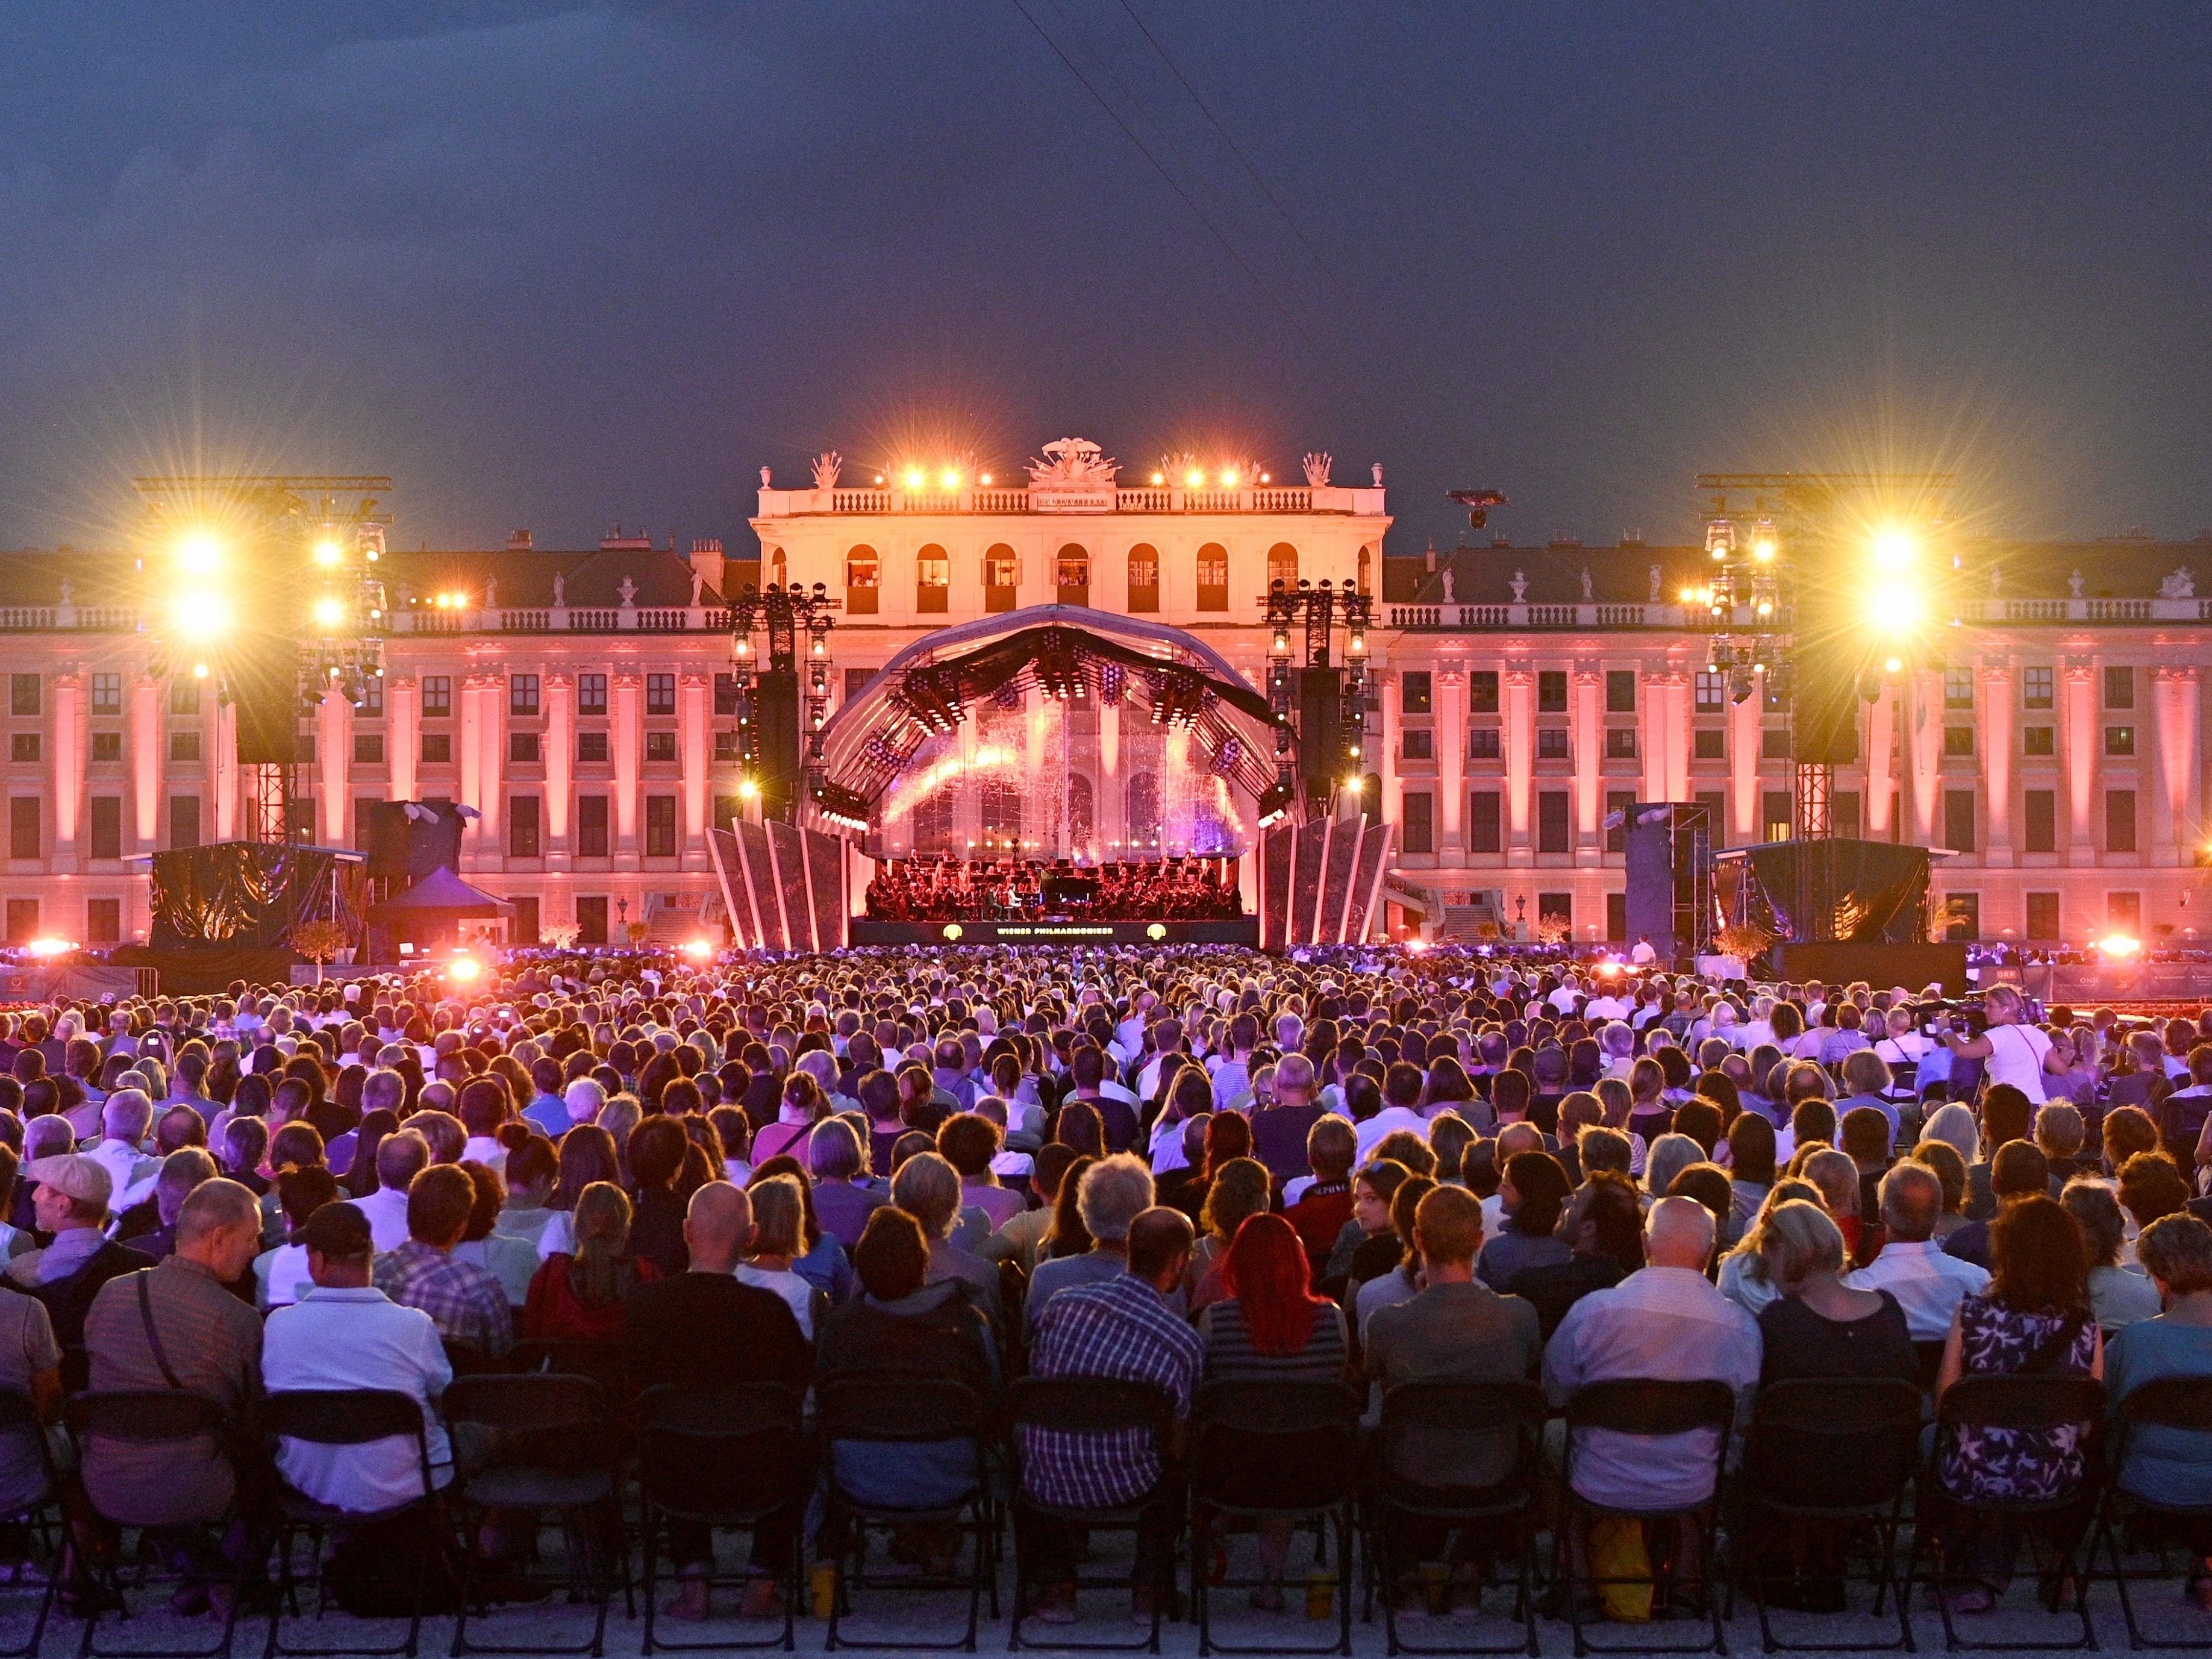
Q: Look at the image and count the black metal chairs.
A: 13